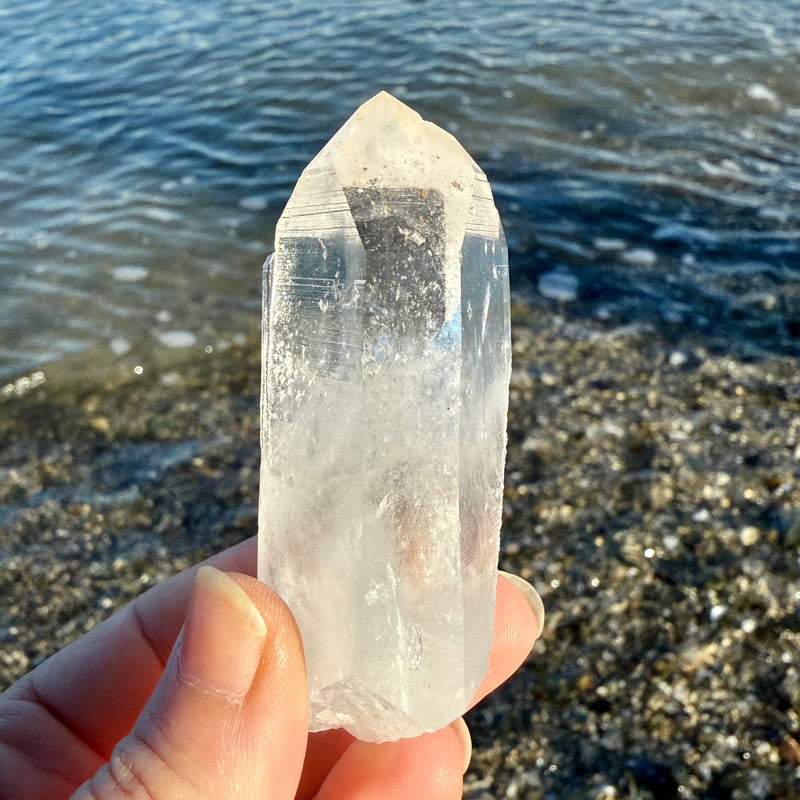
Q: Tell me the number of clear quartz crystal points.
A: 1